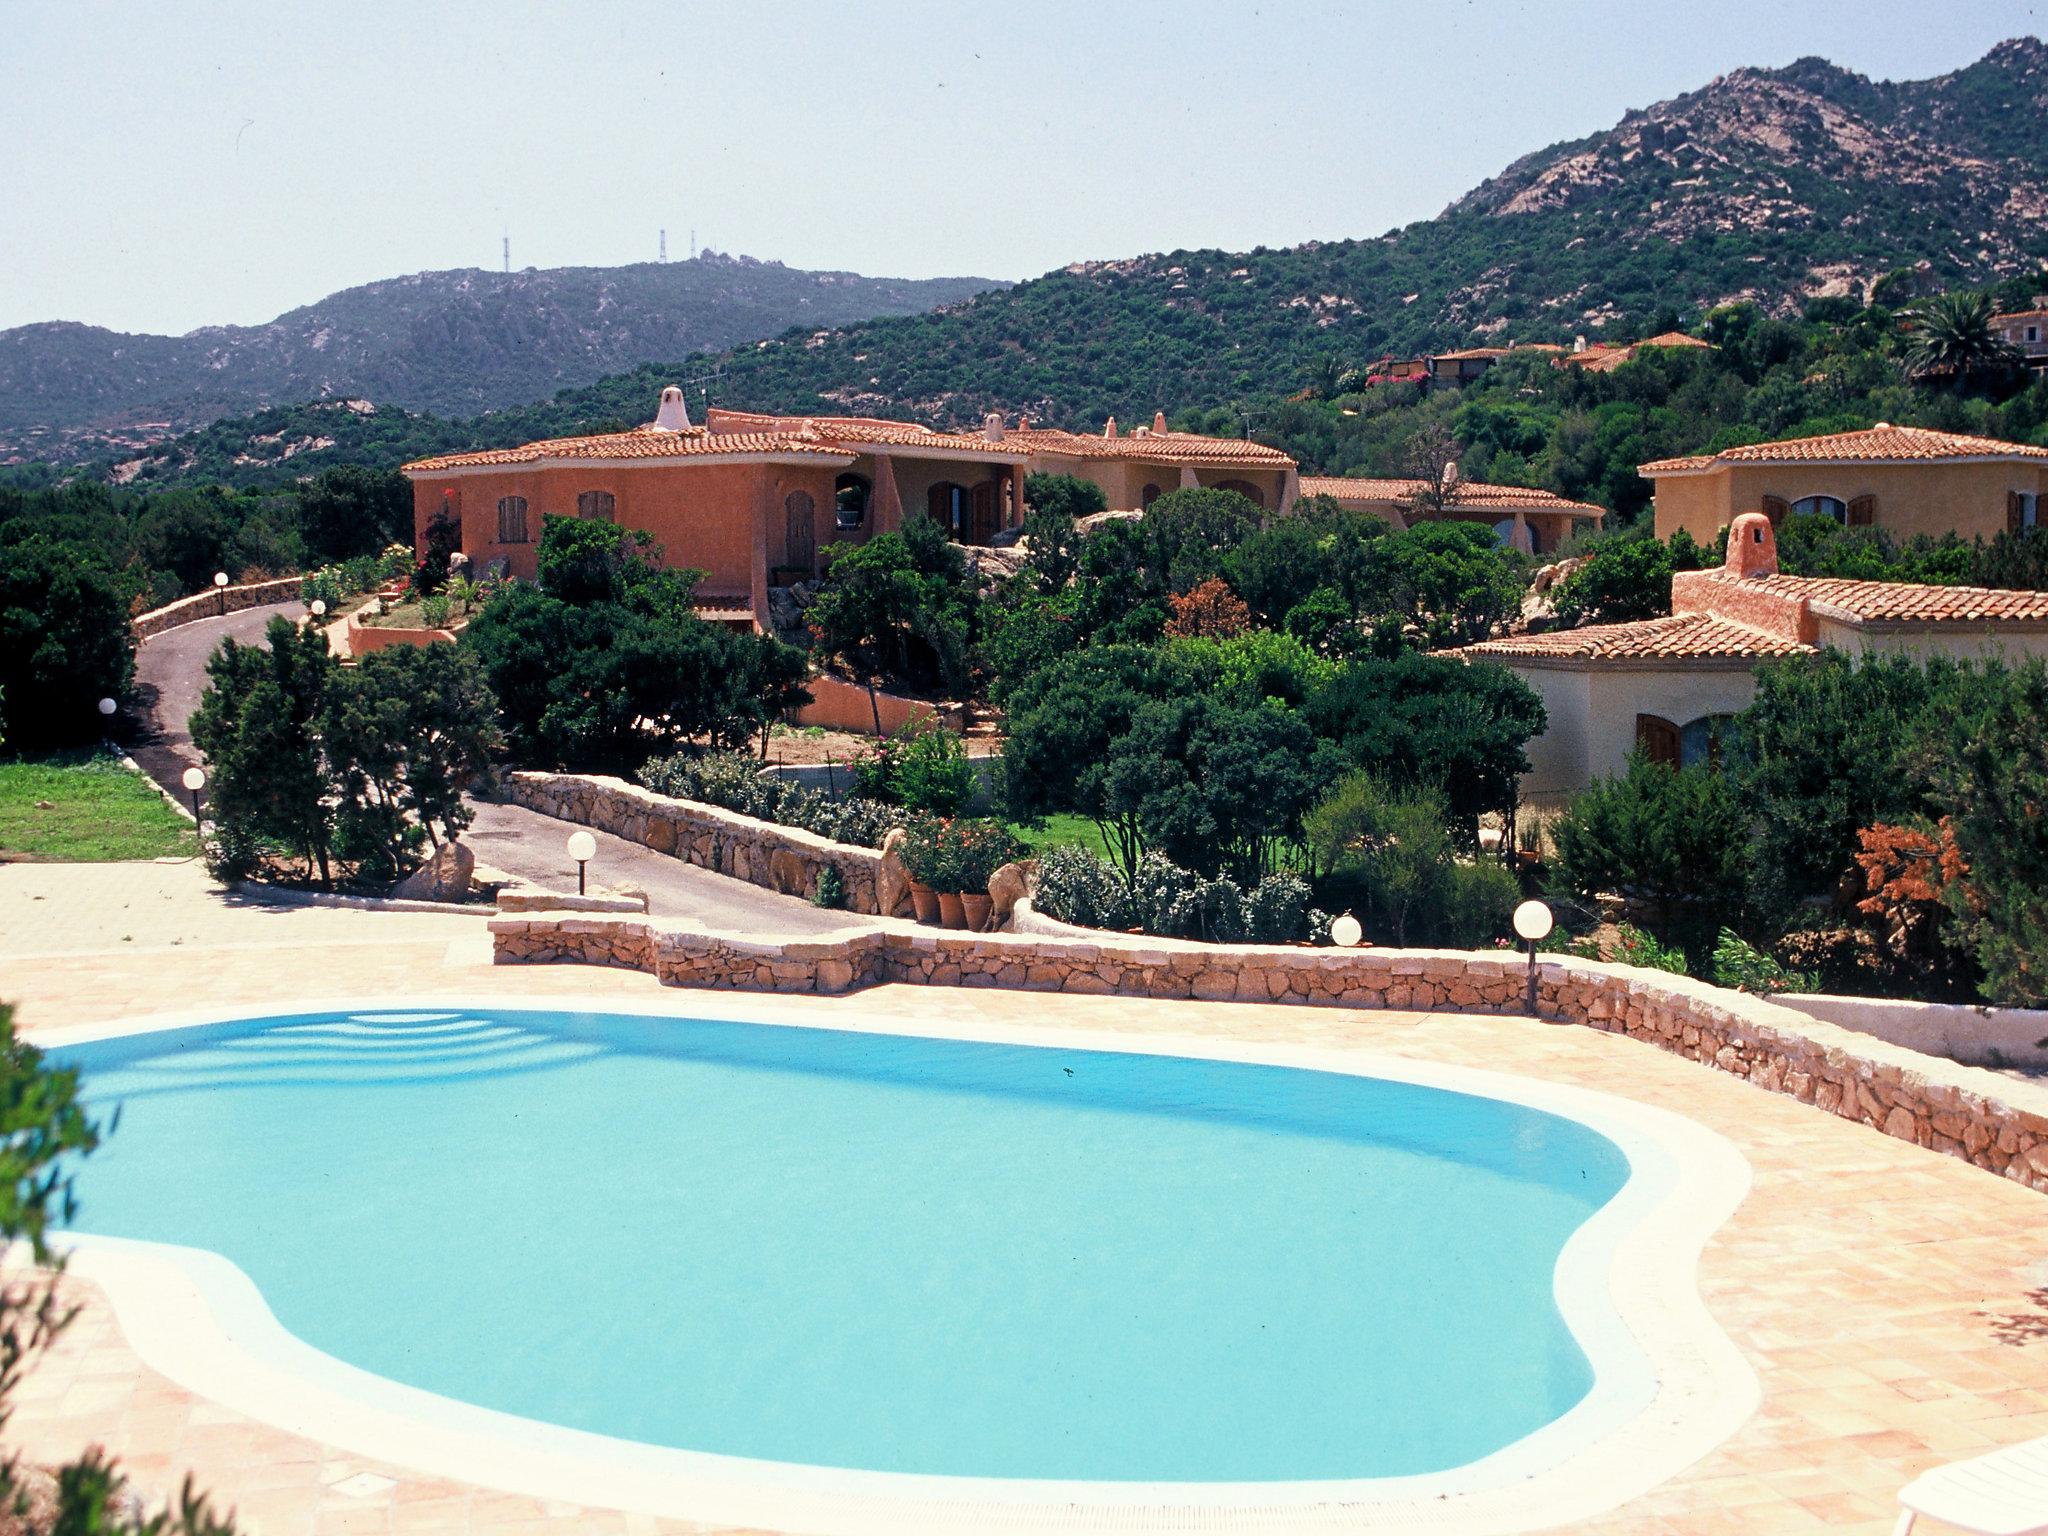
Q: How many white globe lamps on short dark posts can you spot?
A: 7